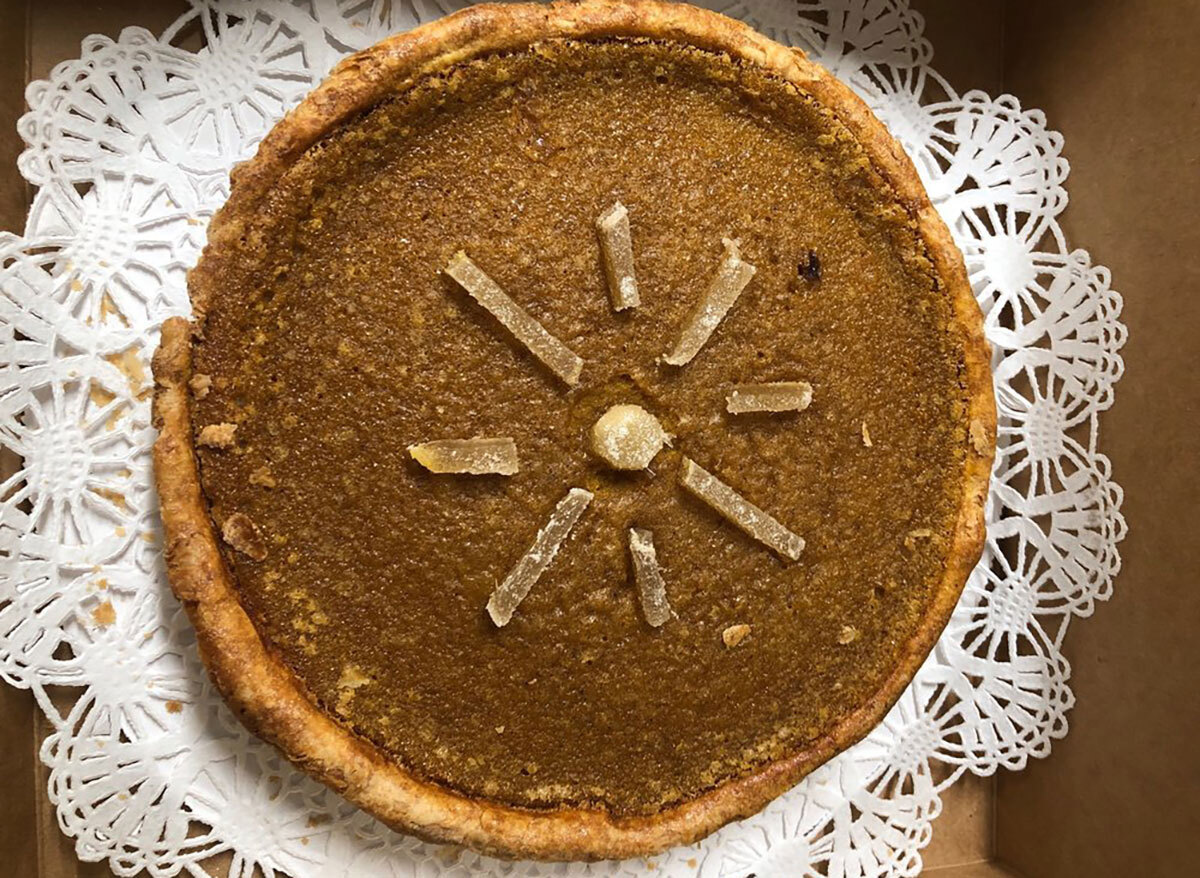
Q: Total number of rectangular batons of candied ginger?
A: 8